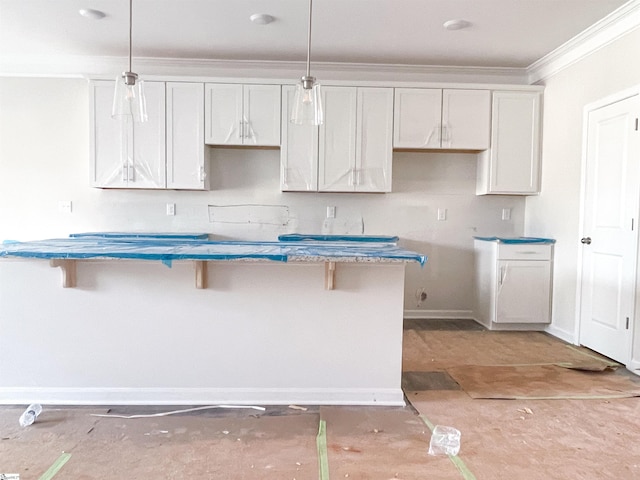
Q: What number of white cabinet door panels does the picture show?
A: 12